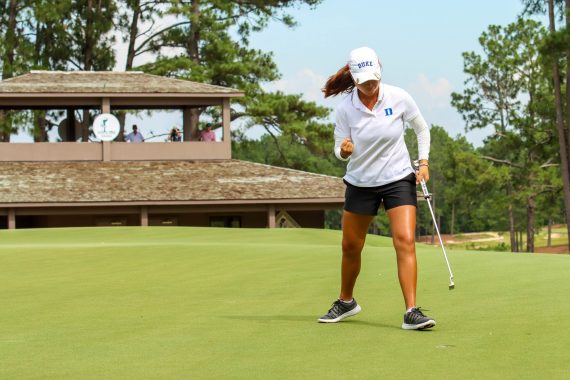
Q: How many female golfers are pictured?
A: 1